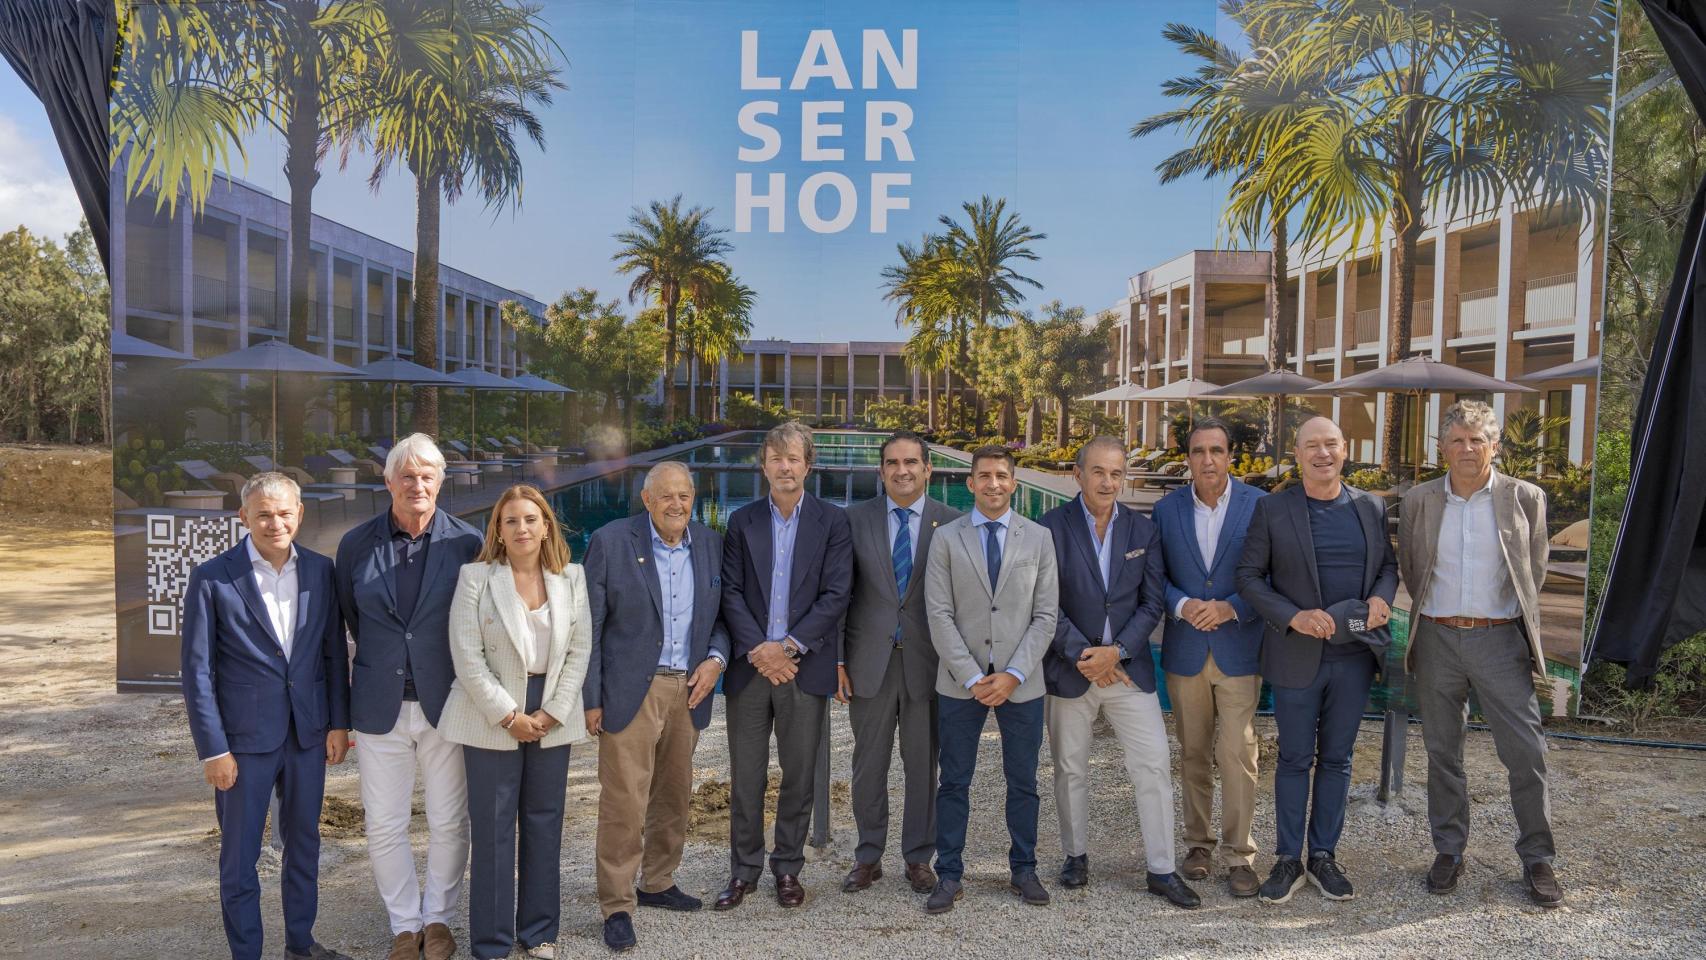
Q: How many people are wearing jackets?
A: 11